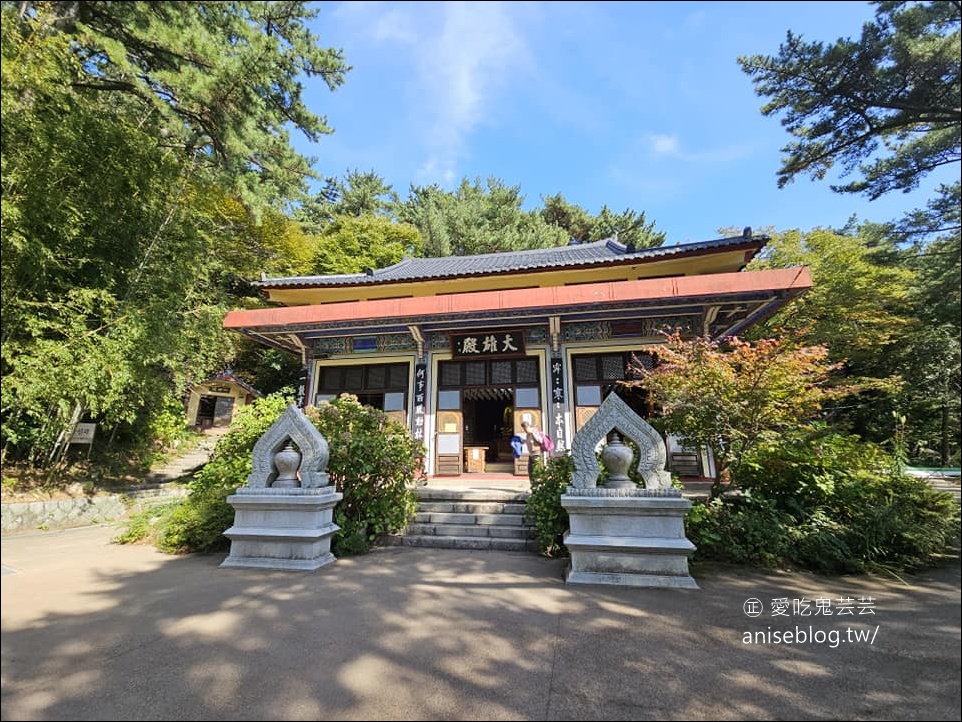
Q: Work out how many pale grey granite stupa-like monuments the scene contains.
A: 2